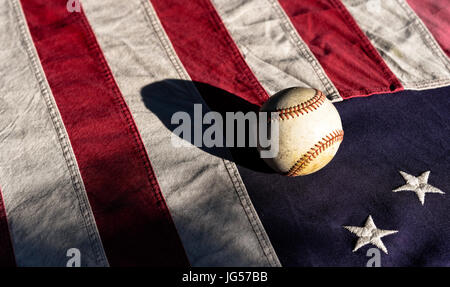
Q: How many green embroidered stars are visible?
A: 0